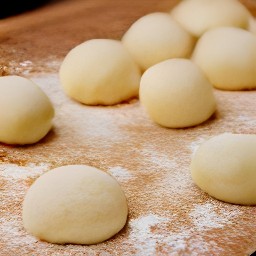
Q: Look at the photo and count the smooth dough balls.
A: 8